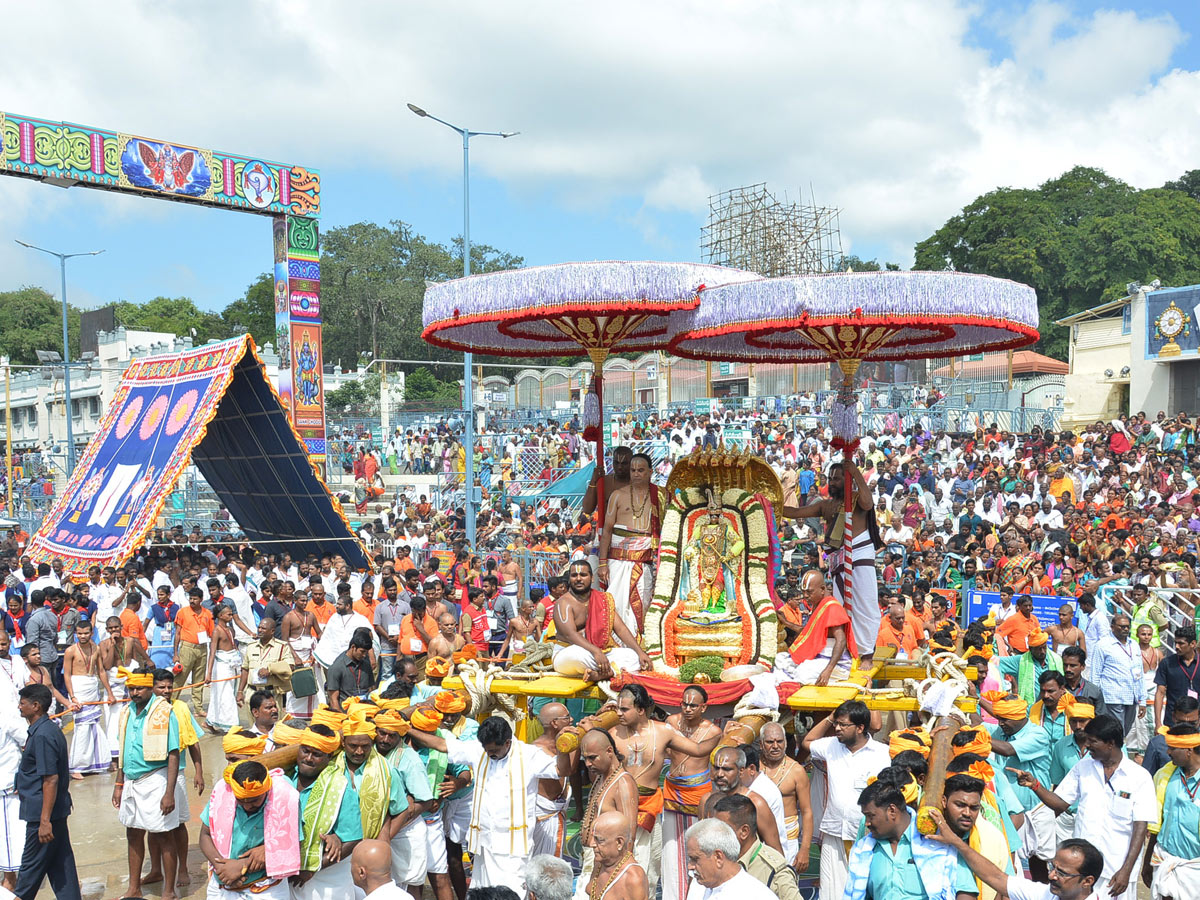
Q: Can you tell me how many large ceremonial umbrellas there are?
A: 2